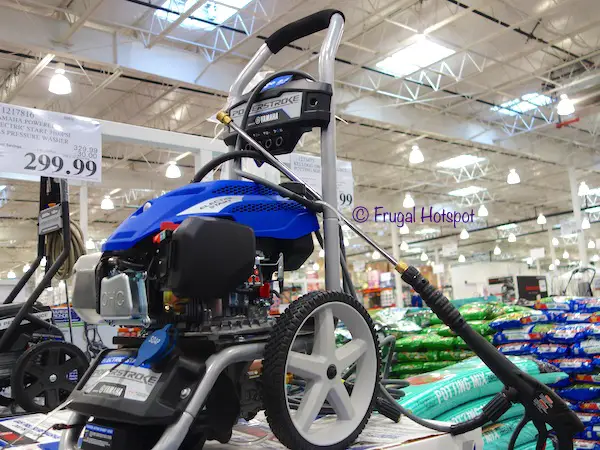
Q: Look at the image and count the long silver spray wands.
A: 1